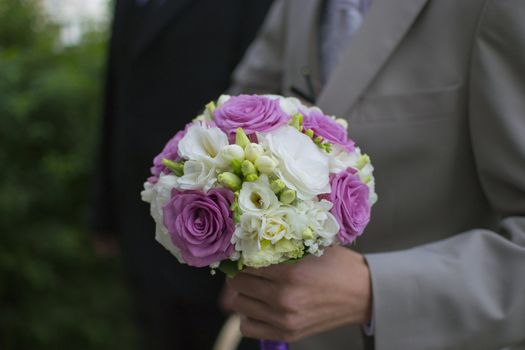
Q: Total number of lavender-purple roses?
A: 5